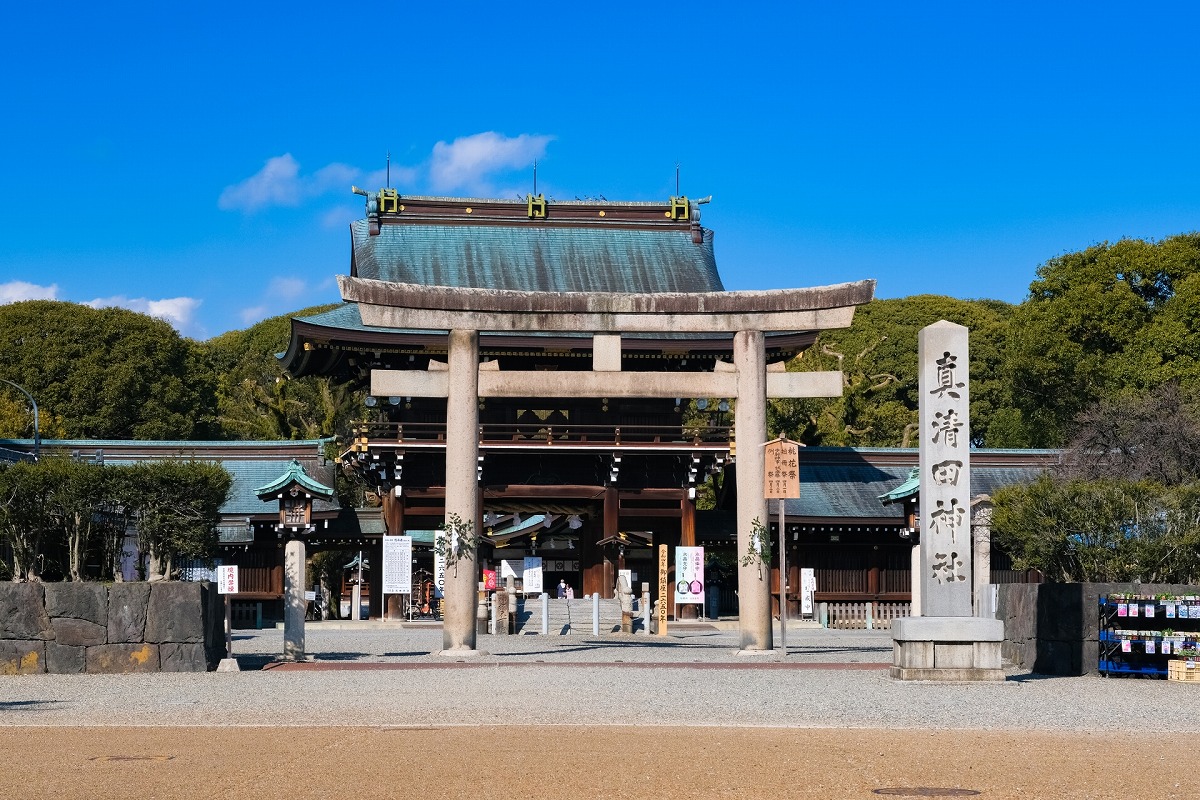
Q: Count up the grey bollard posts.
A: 4